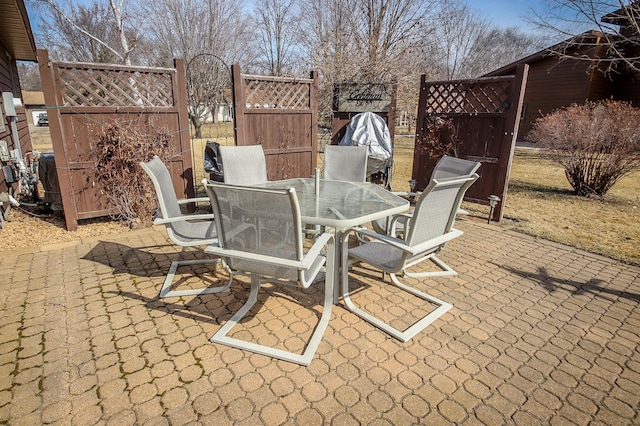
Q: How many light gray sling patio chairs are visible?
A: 6